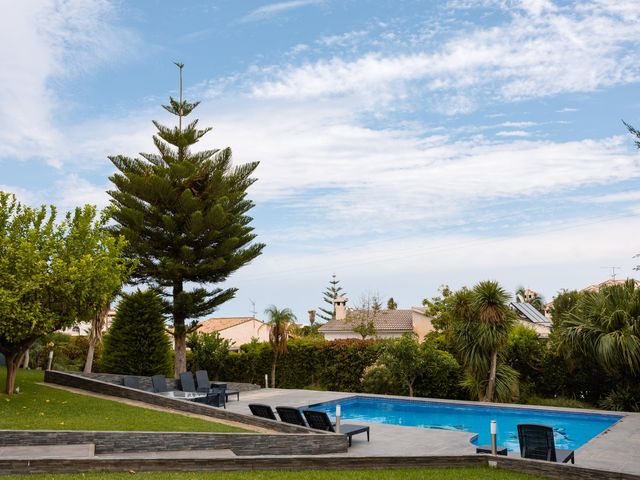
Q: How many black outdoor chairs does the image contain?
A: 8